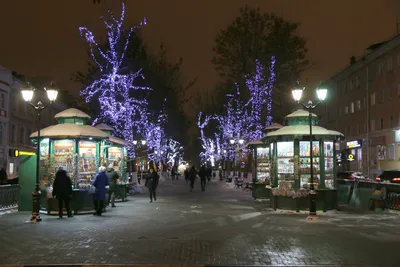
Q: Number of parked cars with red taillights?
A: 2